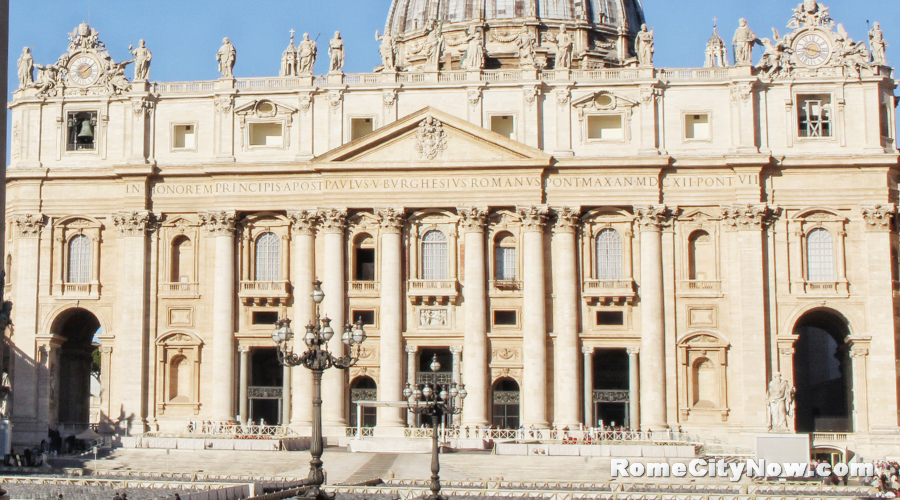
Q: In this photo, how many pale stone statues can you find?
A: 14